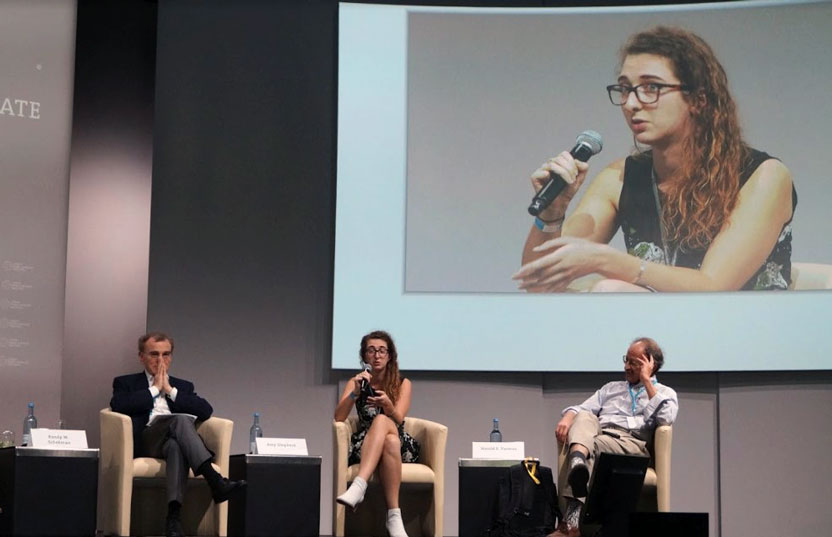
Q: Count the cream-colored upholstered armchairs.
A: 3